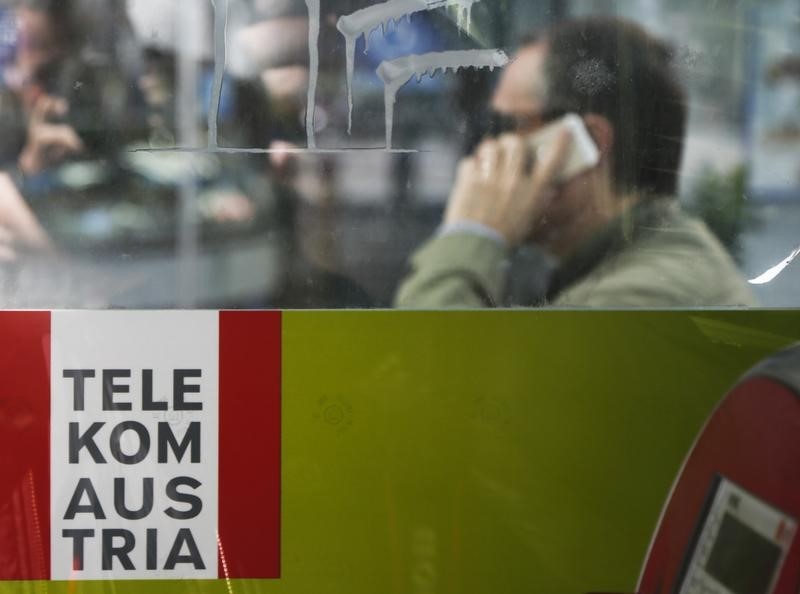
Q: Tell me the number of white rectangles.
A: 1